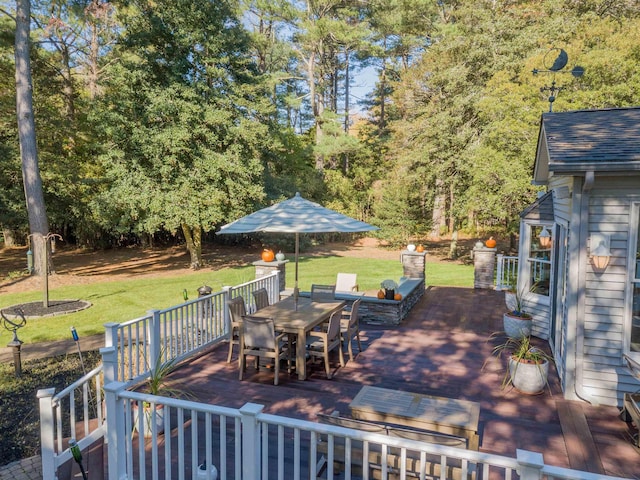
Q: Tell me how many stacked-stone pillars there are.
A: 3